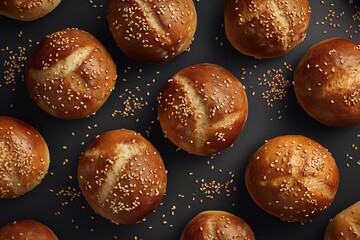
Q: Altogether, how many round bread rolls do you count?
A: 12